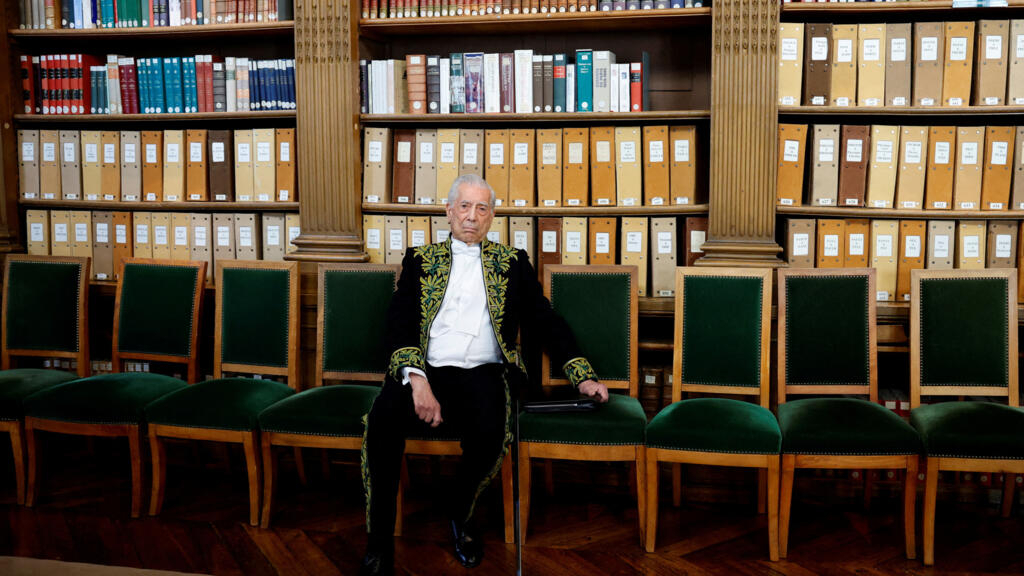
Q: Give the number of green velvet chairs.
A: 9